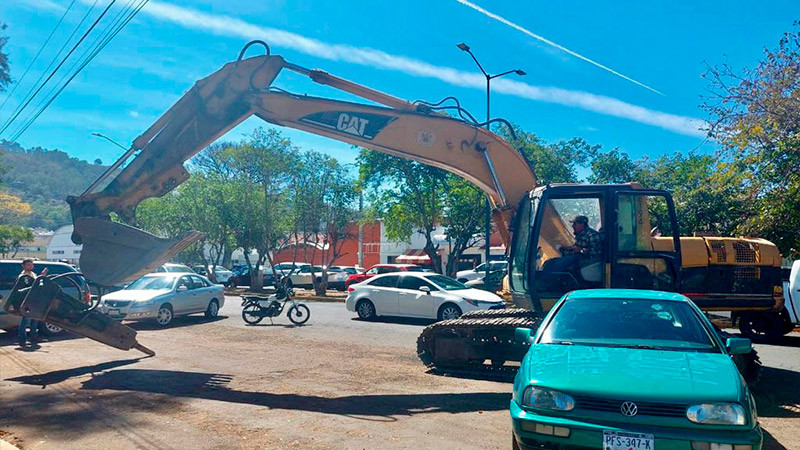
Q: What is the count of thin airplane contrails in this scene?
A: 1